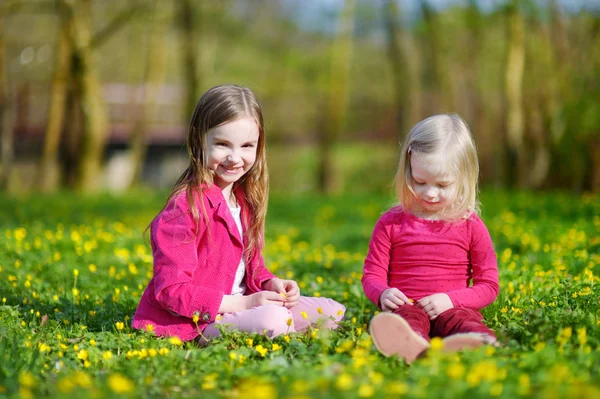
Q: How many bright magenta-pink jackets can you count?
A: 1